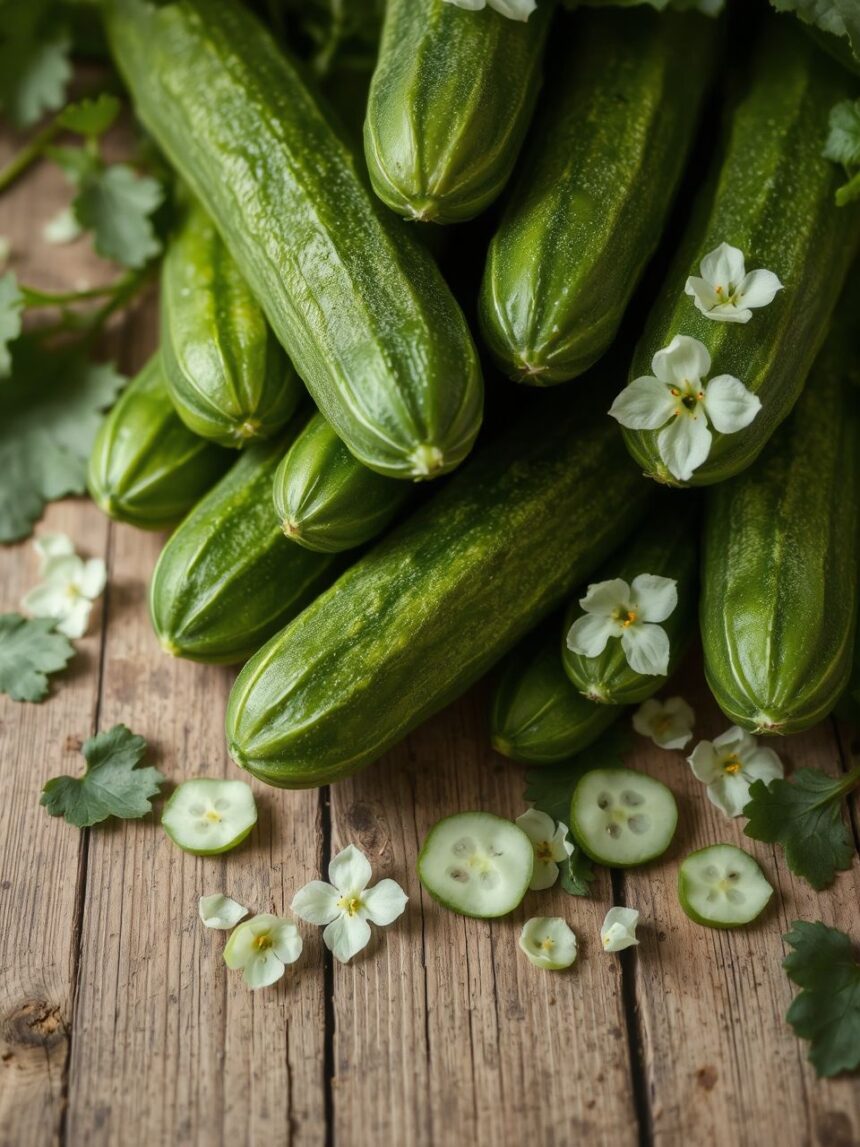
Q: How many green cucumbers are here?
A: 12